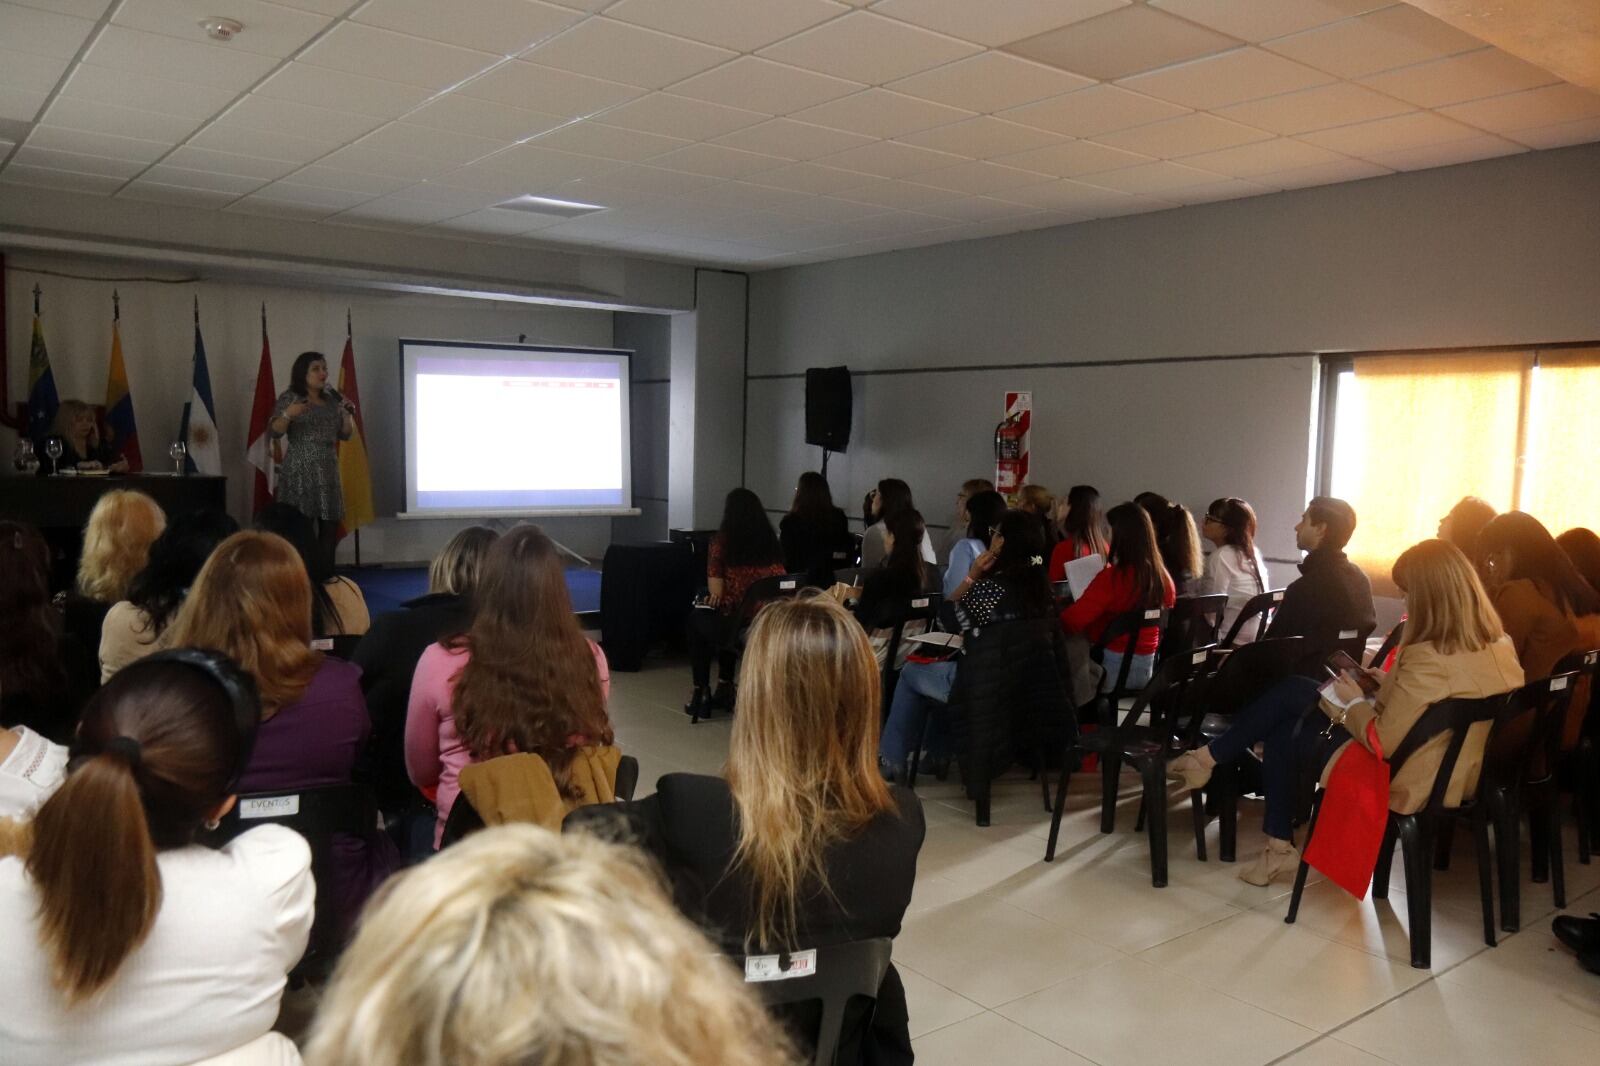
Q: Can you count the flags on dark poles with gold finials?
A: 5